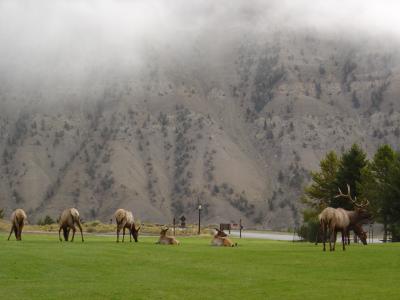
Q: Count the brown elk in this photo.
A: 7